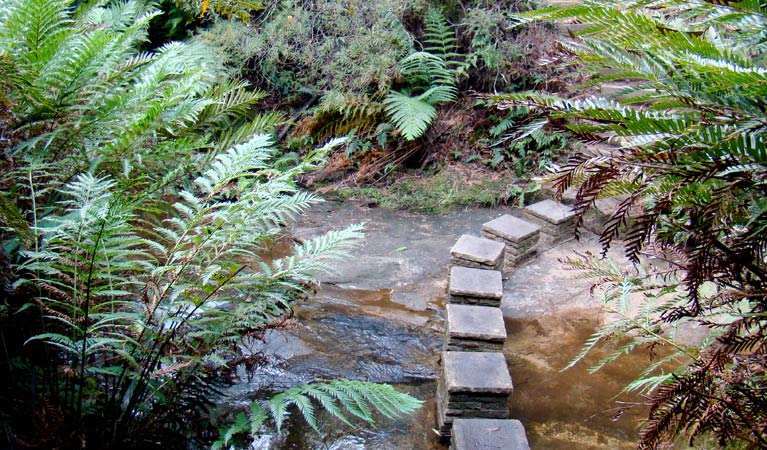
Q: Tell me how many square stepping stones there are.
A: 7